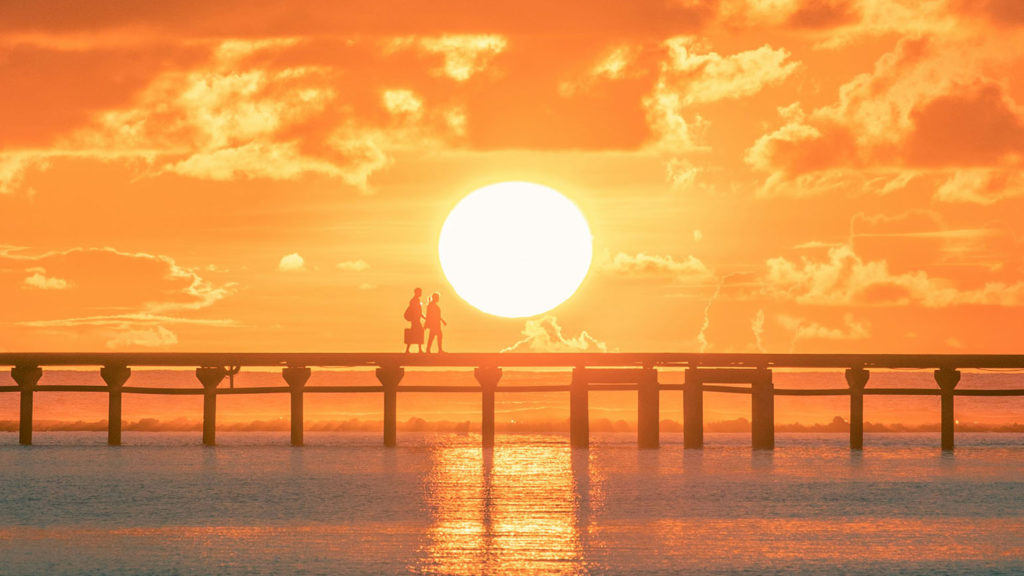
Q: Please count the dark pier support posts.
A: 12